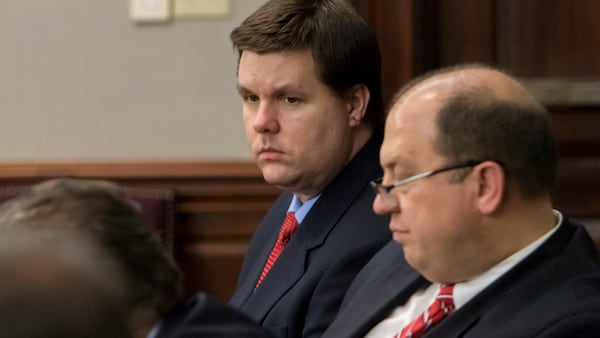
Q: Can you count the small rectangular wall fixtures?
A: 2